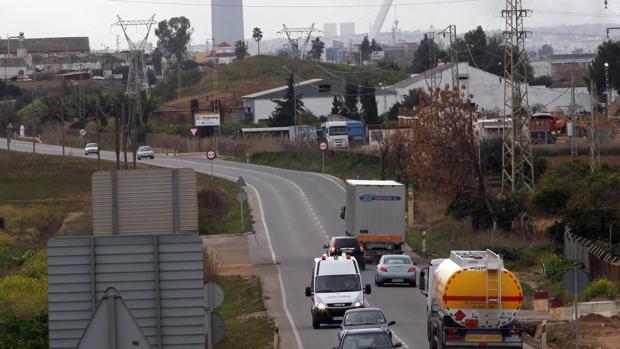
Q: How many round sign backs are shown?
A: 4